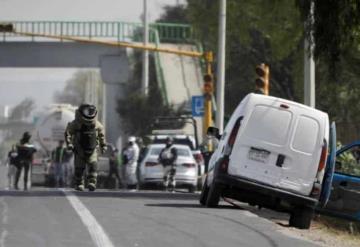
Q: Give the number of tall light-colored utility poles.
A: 3